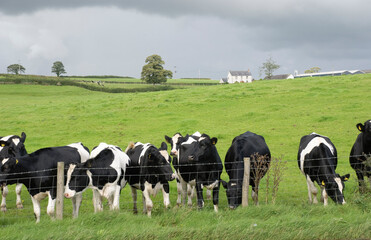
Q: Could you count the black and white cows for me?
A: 9